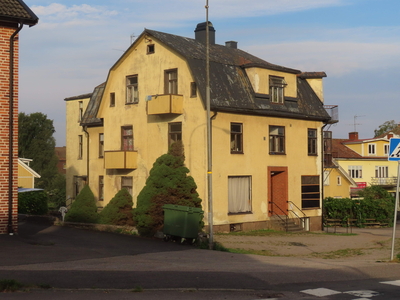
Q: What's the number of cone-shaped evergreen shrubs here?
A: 3